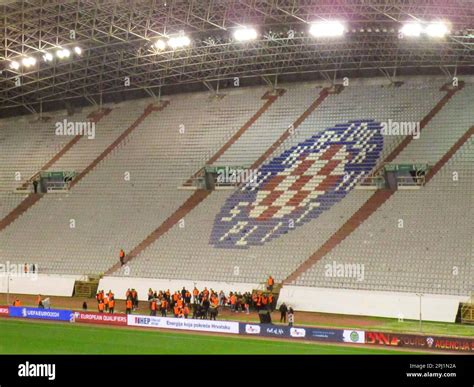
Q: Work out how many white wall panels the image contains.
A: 3